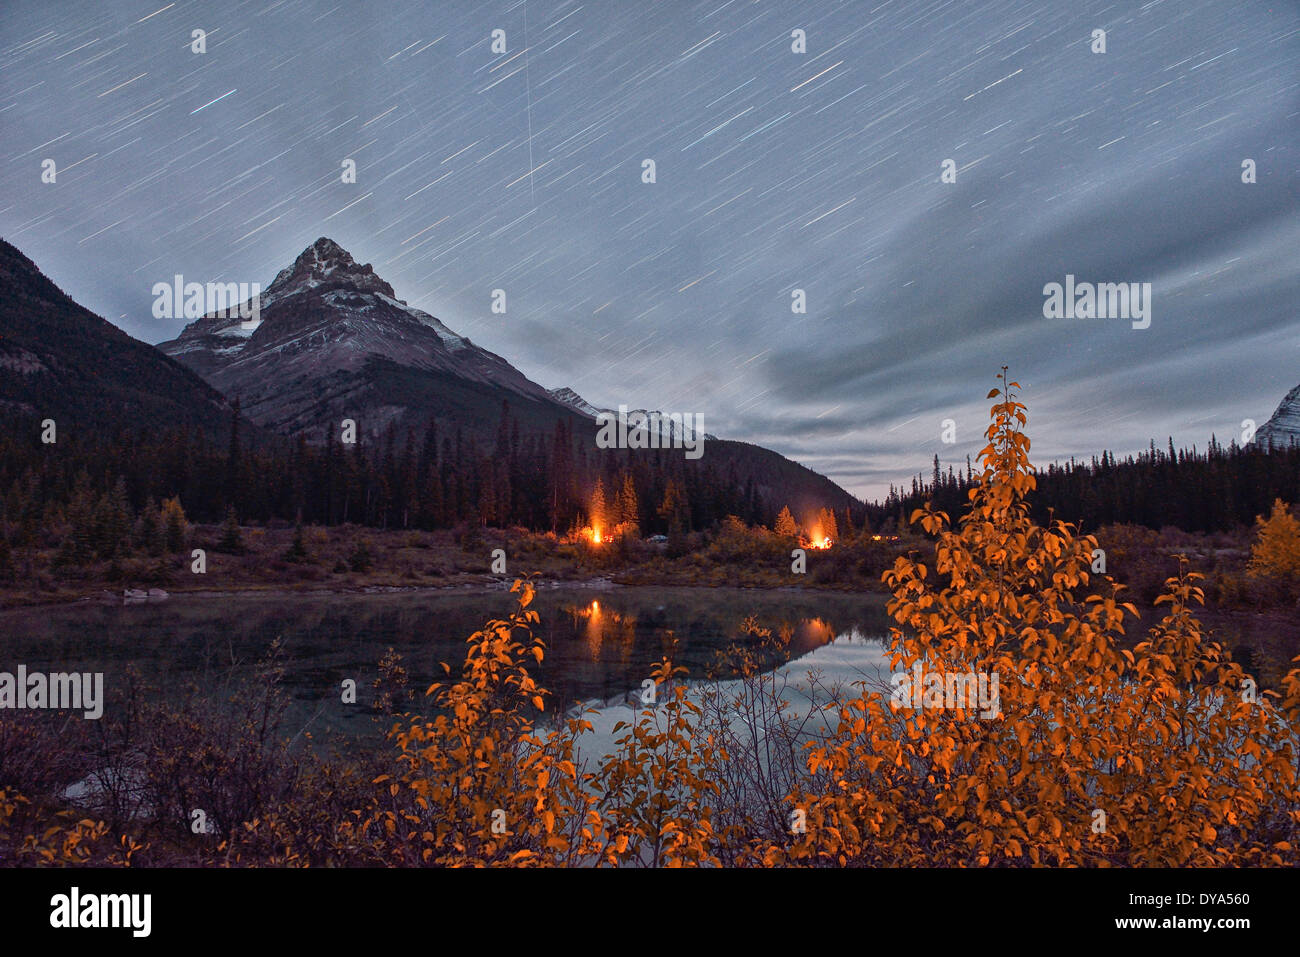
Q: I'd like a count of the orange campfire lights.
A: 2